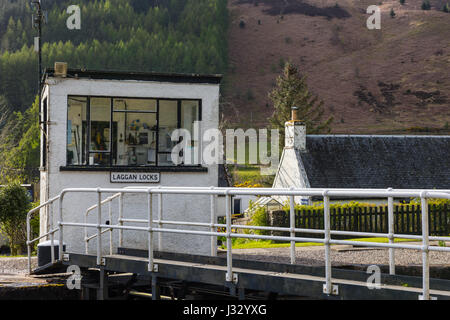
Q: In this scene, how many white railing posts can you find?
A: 15